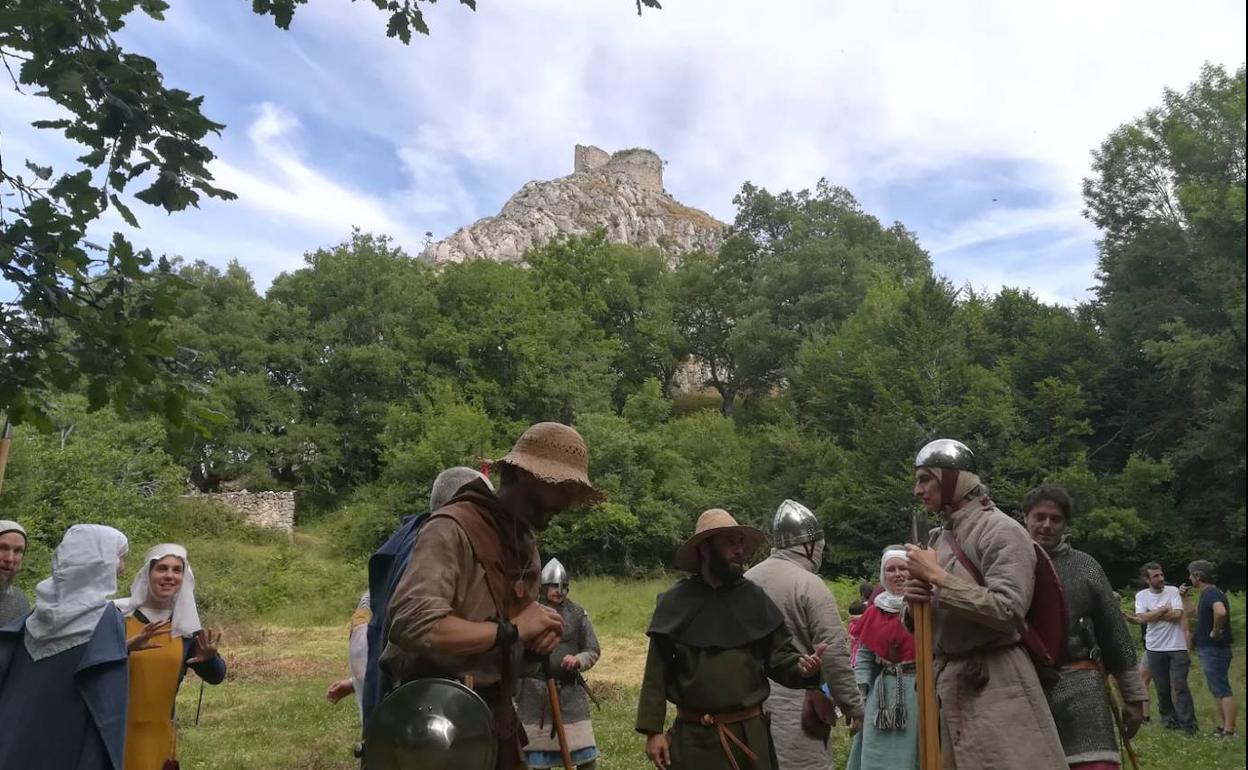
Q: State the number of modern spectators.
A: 2